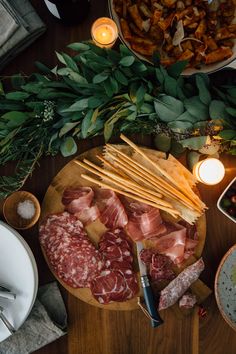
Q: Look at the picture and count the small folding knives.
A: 1